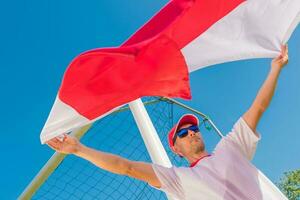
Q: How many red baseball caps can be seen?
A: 1